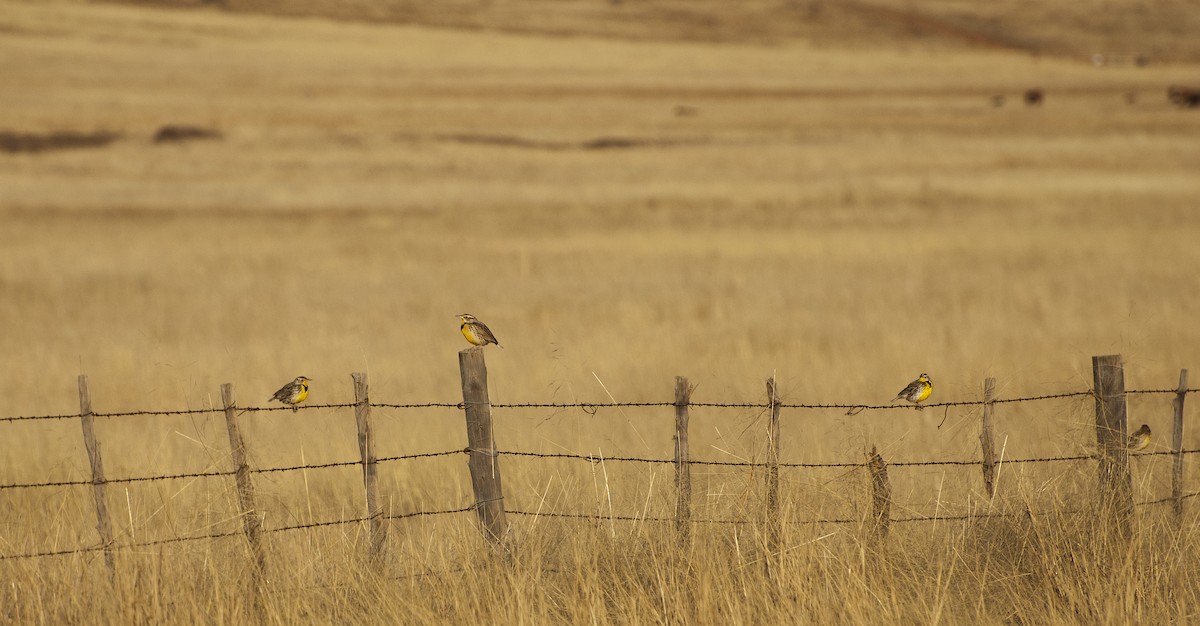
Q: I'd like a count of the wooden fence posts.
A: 10